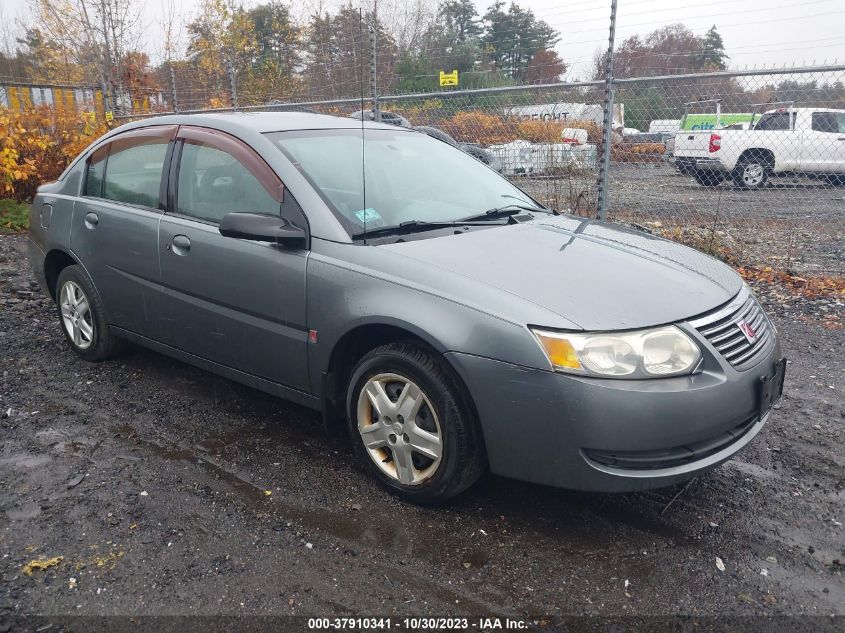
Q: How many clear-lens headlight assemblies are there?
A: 1